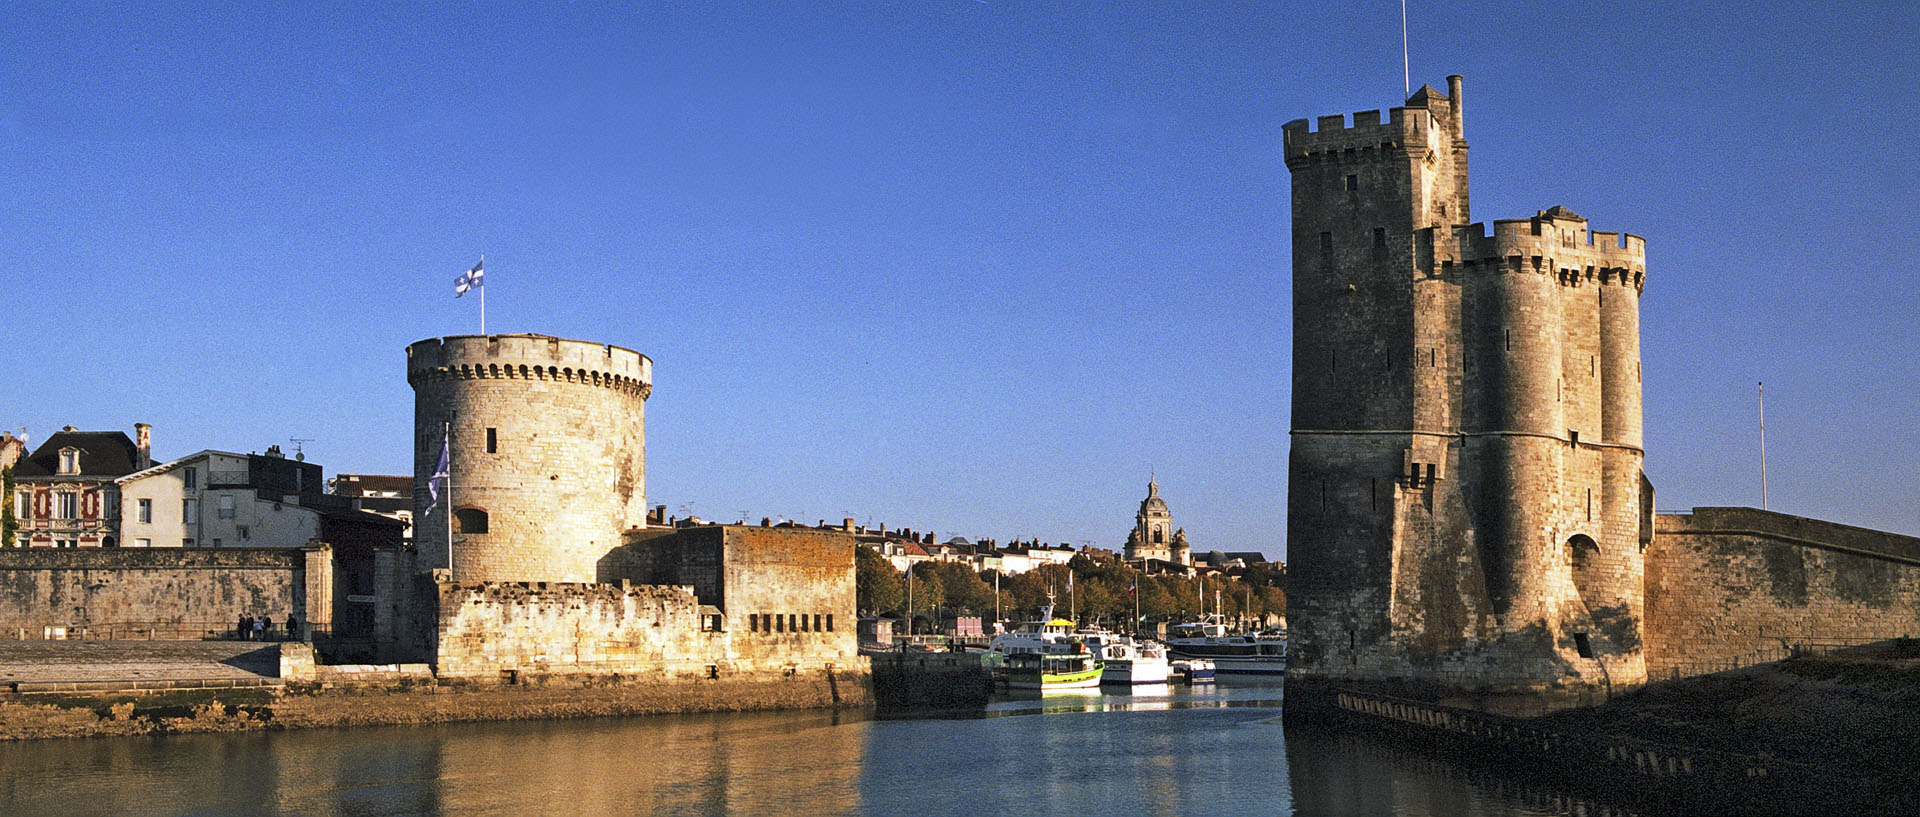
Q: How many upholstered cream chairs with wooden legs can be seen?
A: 0